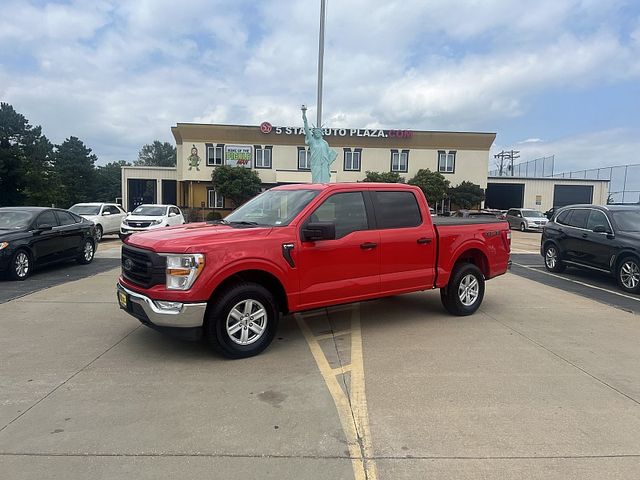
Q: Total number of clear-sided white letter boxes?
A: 0